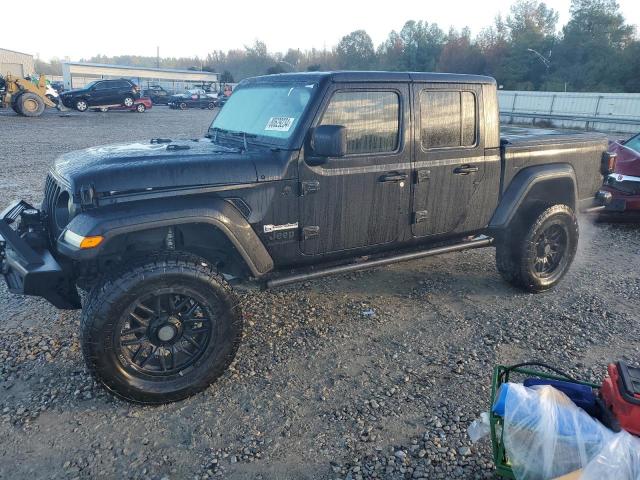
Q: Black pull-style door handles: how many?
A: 2